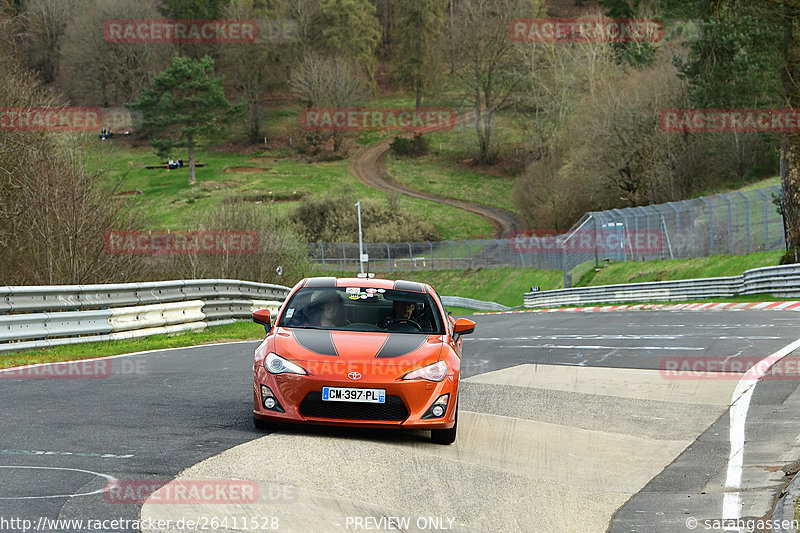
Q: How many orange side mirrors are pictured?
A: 2